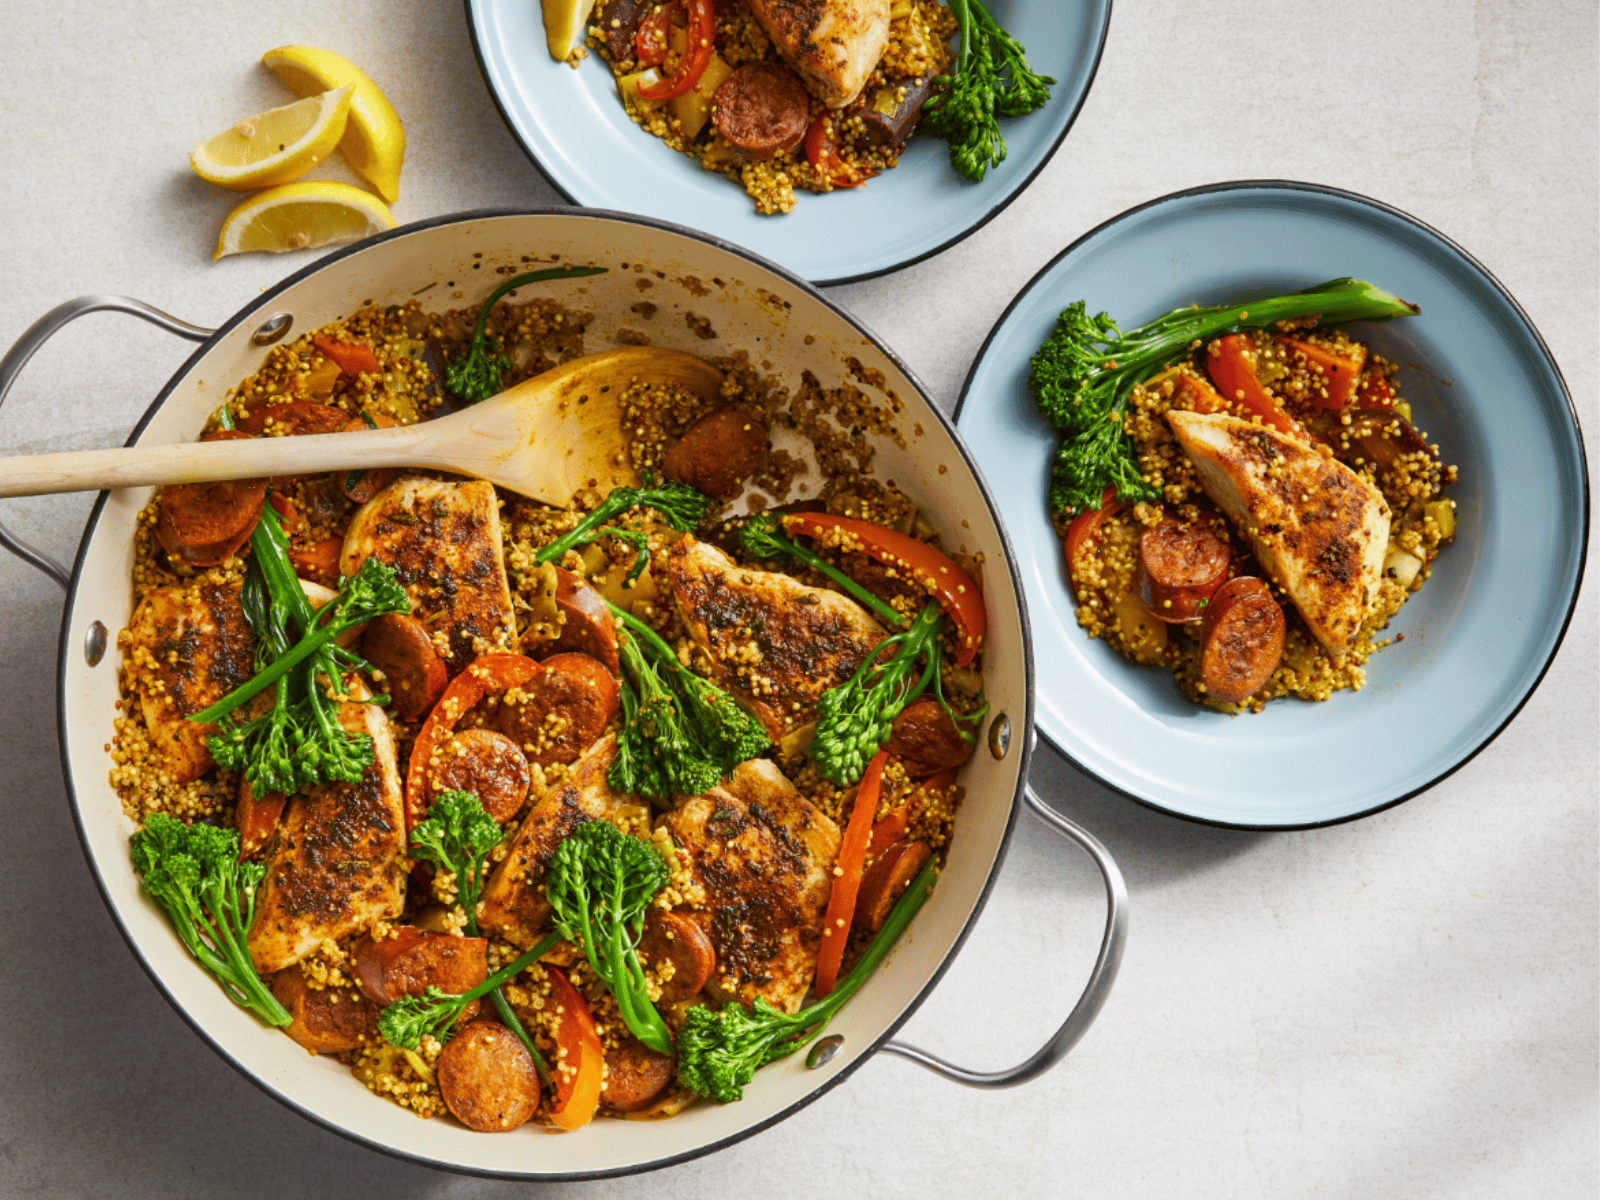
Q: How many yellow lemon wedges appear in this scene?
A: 4